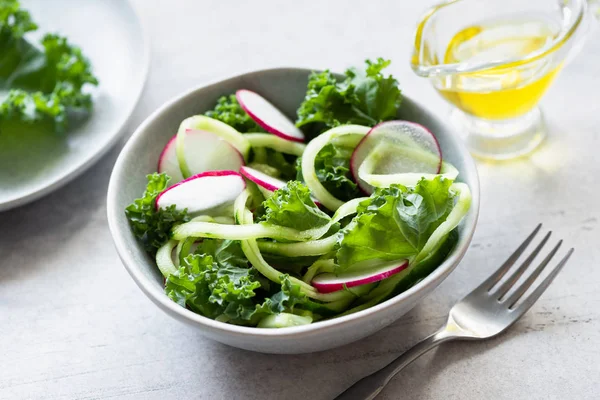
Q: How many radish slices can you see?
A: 6